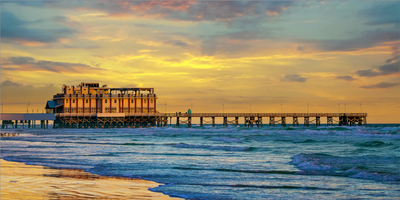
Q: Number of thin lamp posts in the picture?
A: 11